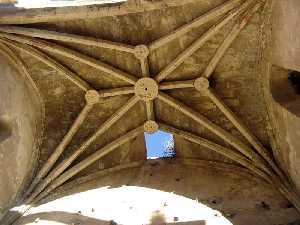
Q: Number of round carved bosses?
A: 5